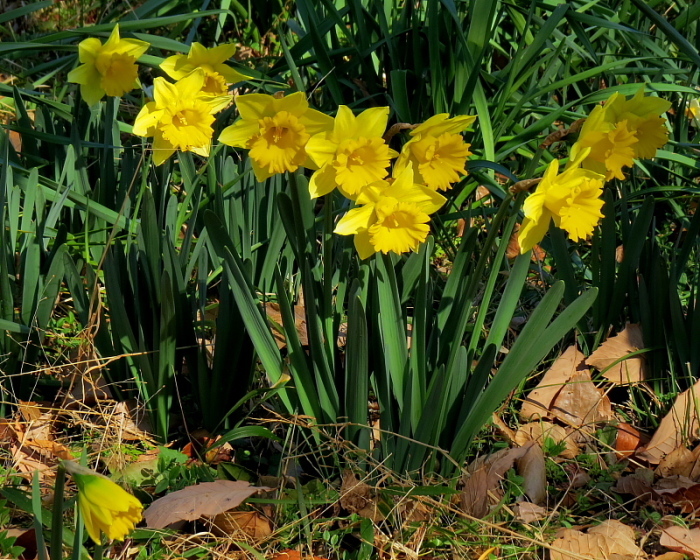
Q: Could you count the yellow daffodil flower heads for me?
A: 11